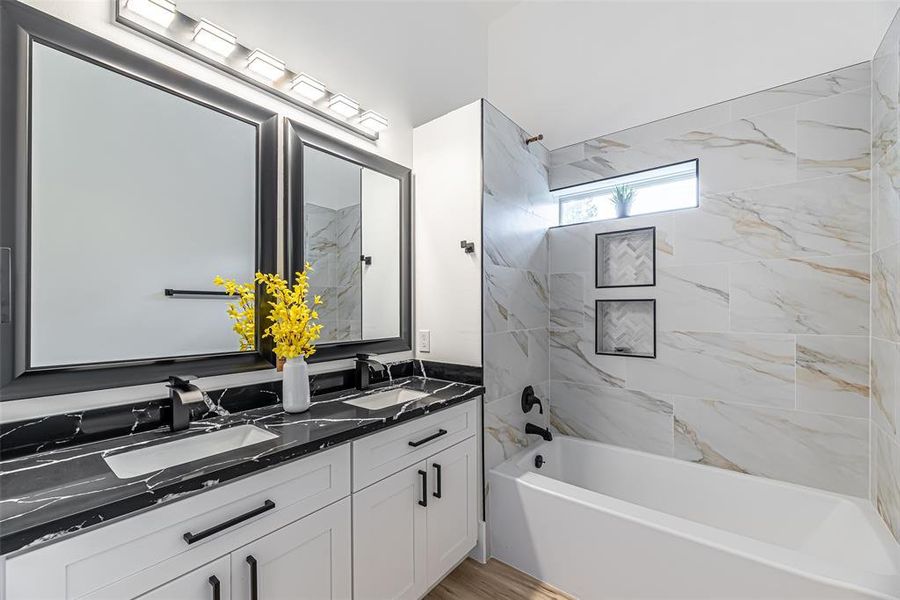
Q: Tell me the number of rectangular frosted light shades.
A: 6